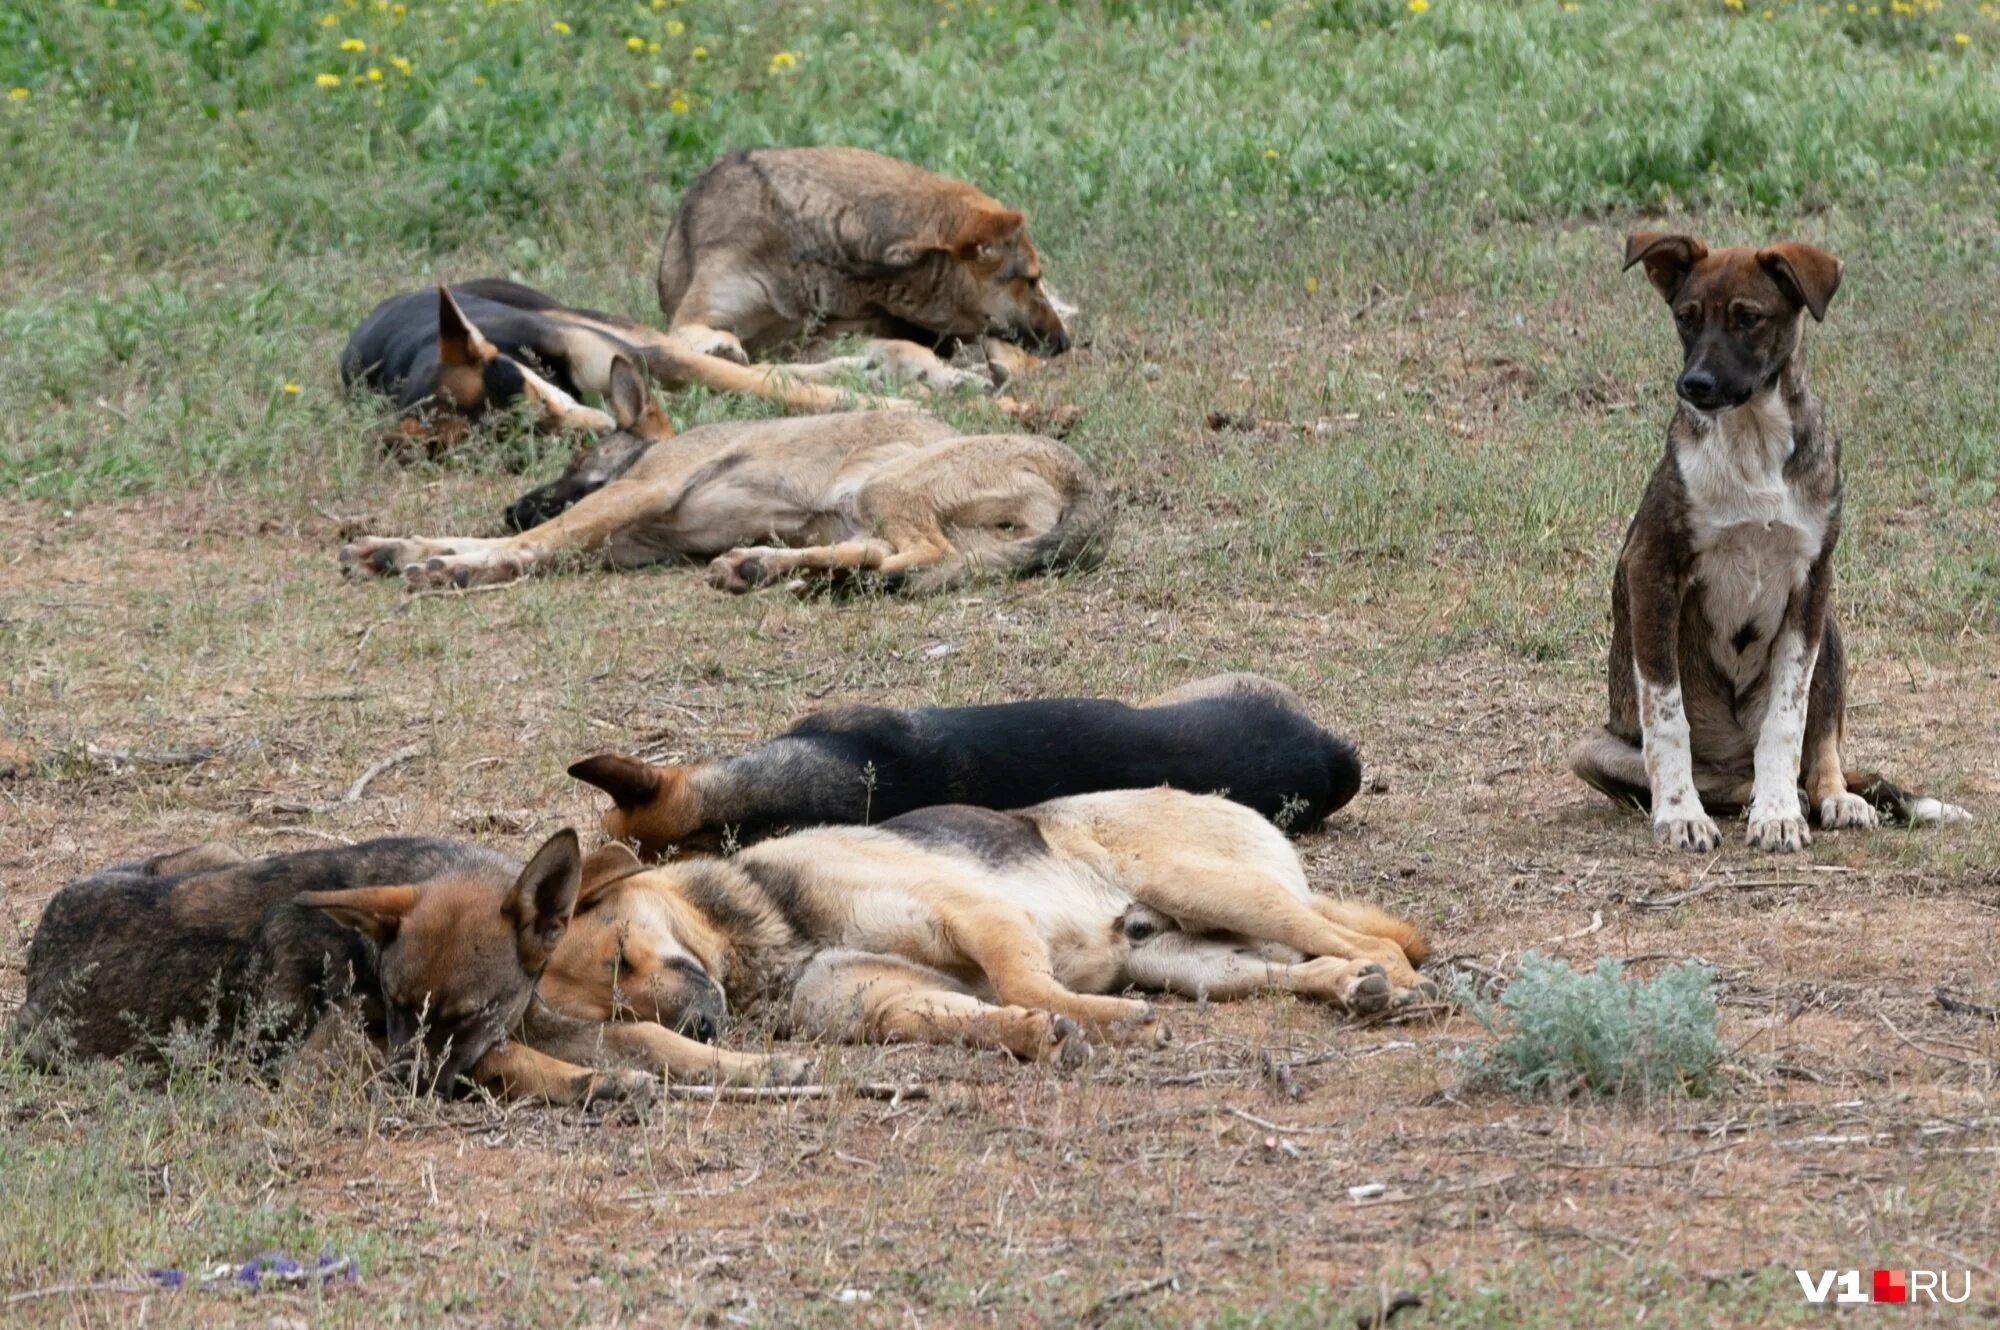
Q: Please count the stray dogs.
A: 7